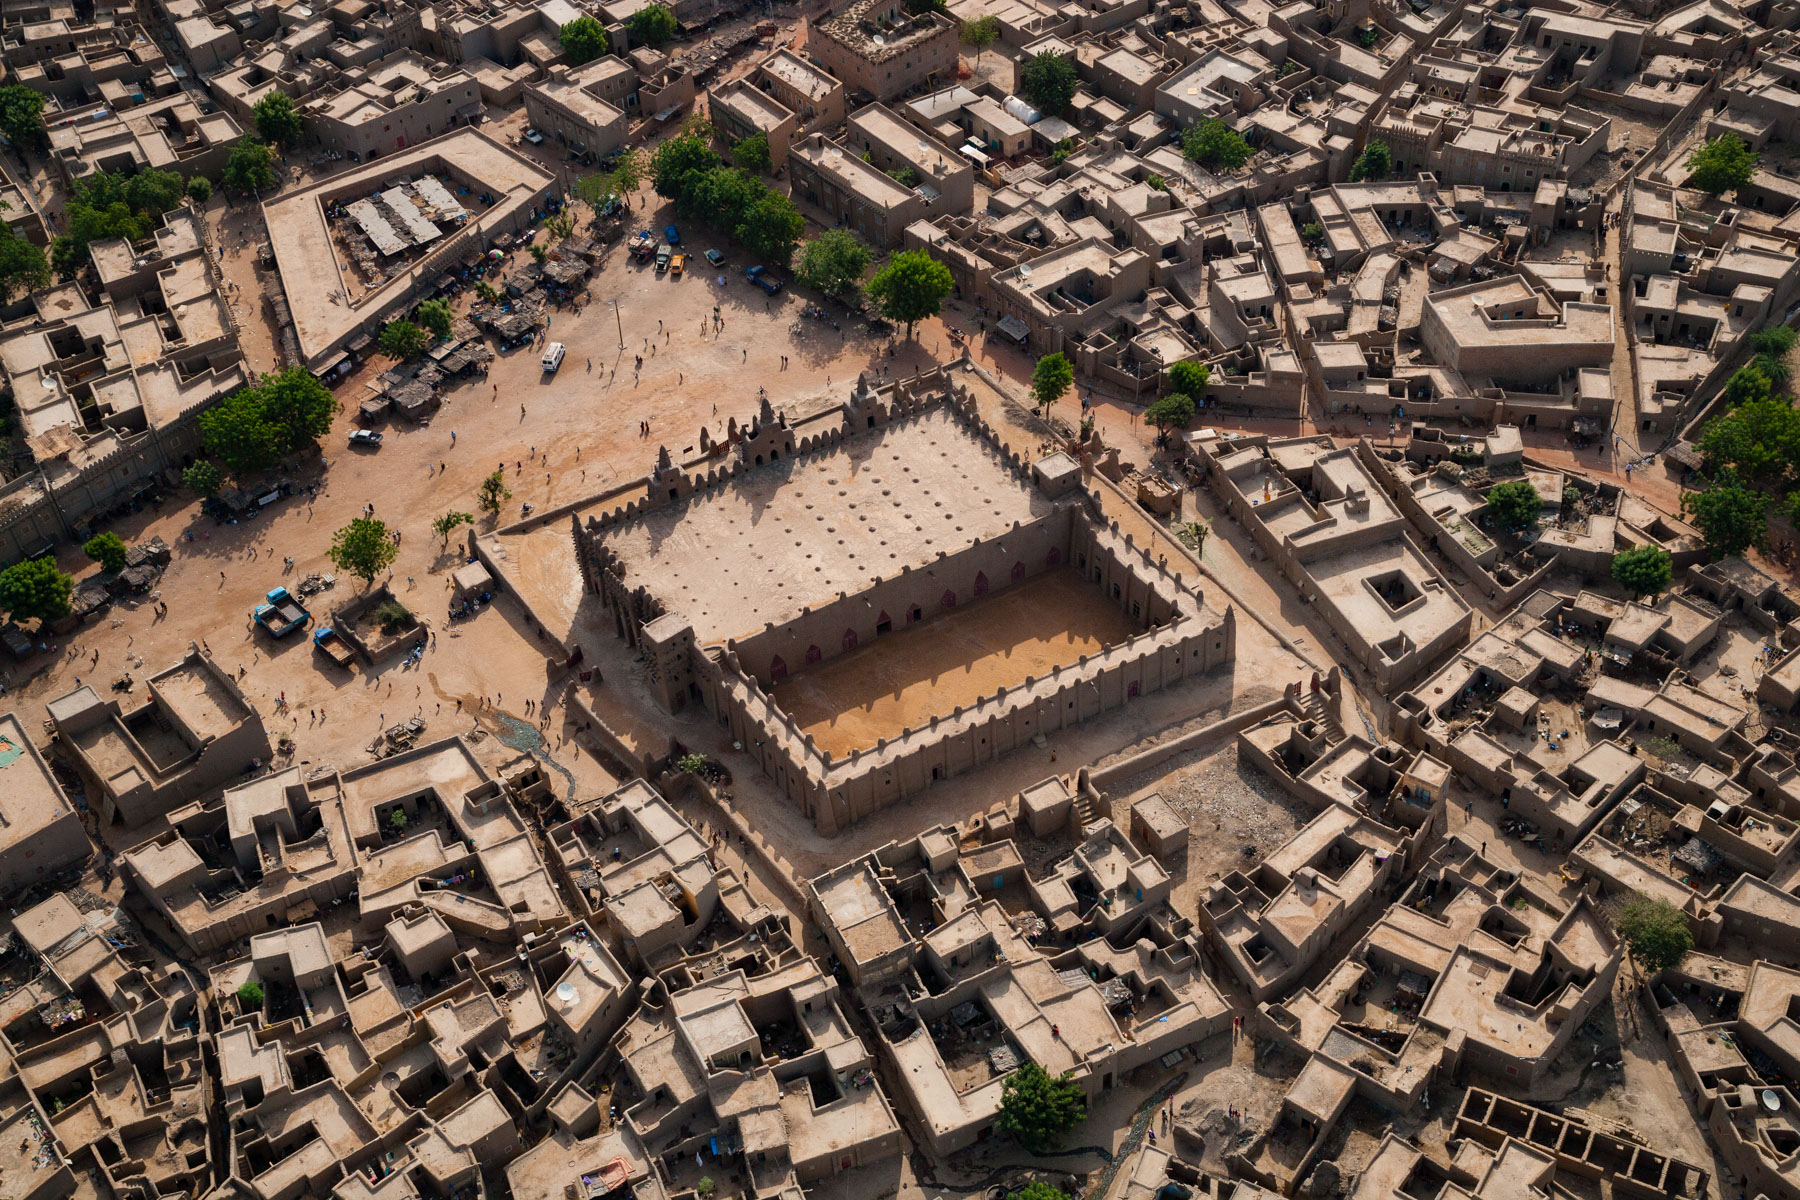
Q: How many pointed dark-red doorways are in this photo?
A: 9